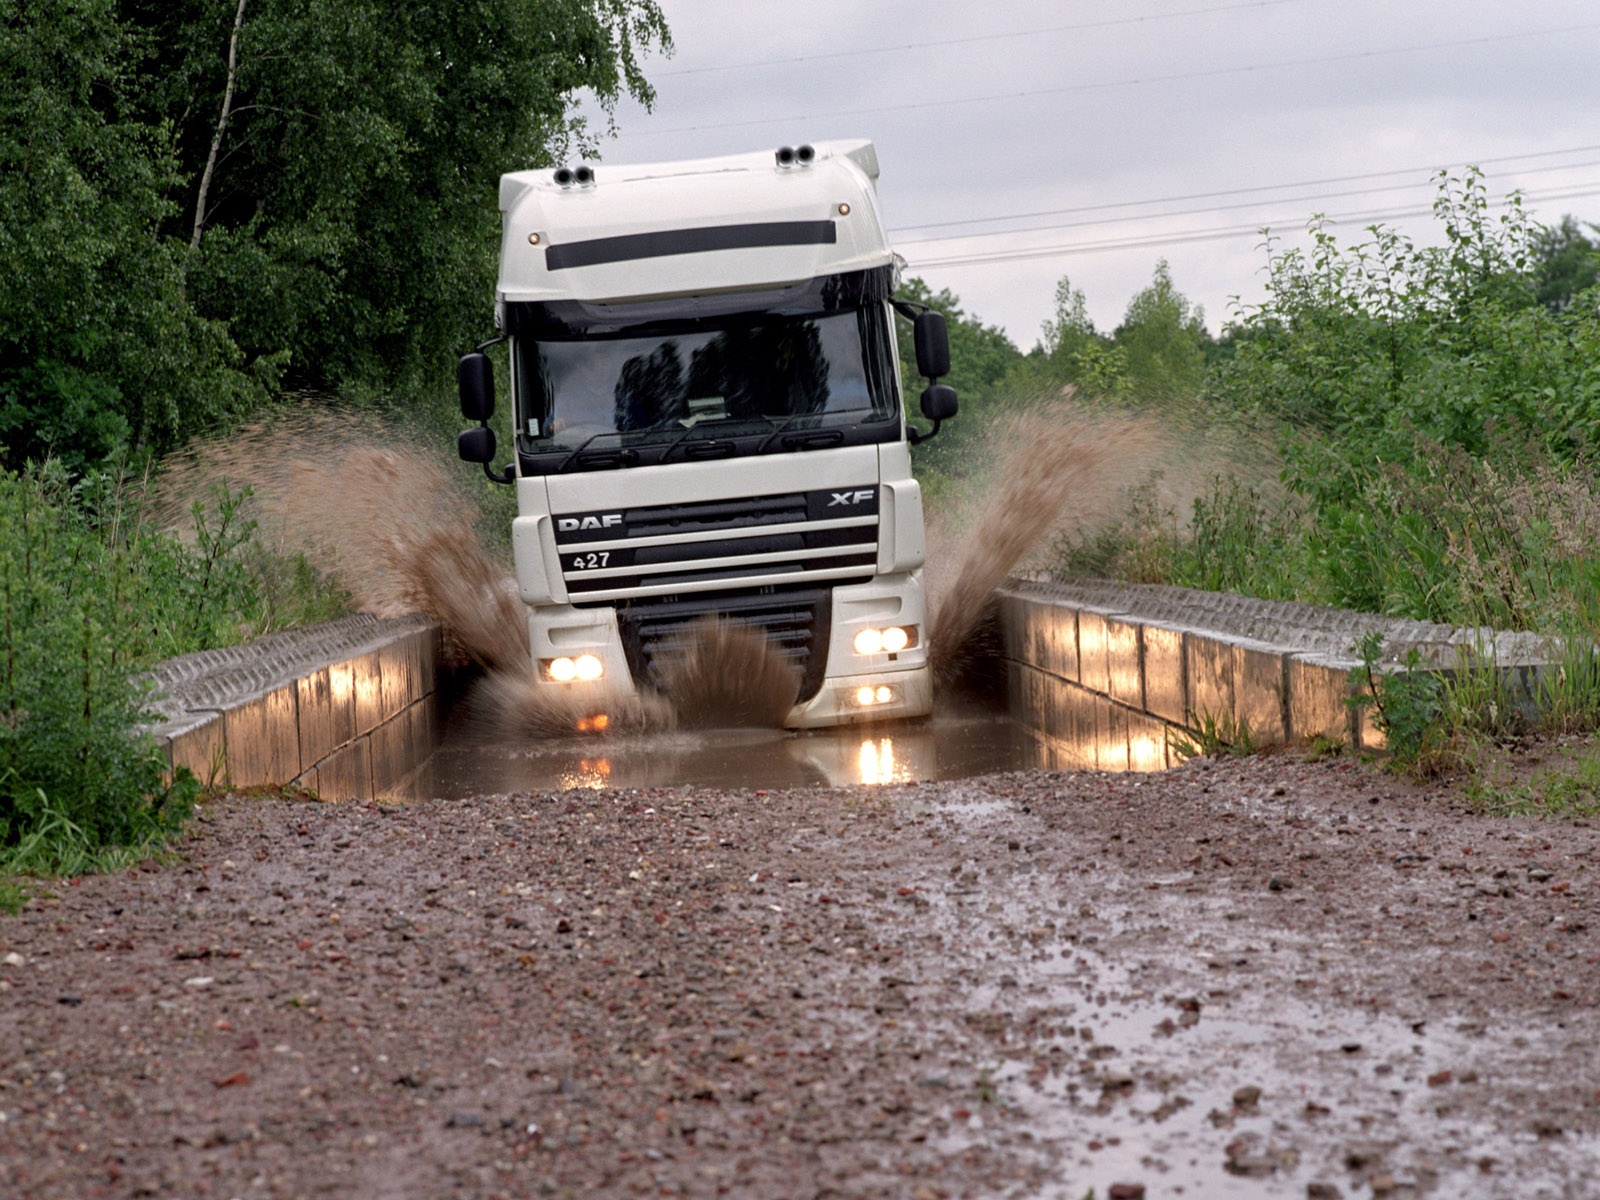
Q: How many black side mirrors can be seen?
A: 4